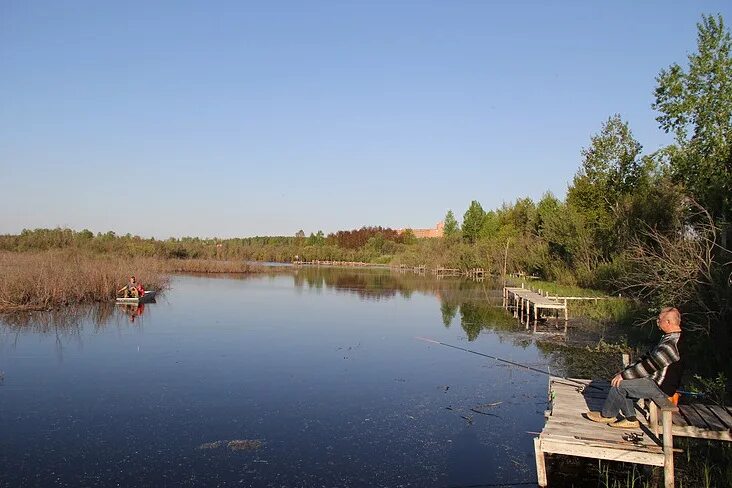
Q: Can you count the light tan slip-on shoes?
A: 2